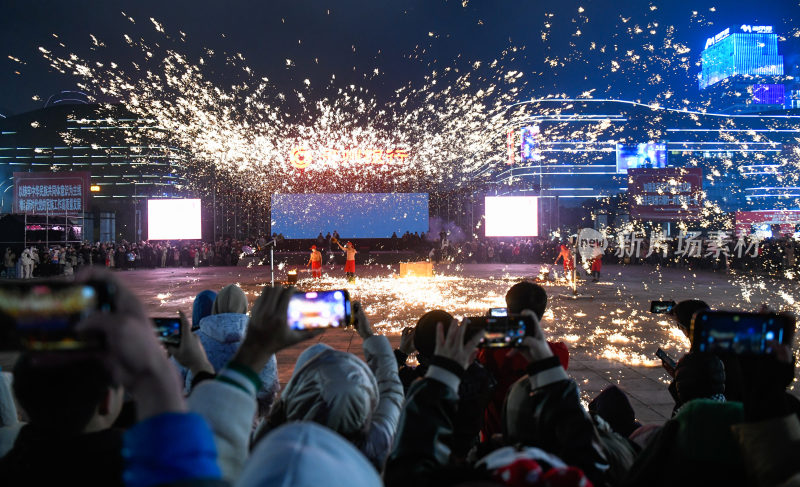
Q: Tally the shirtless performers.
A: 4